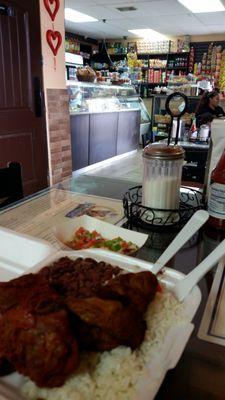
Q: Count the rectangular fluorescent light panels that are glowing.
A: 3